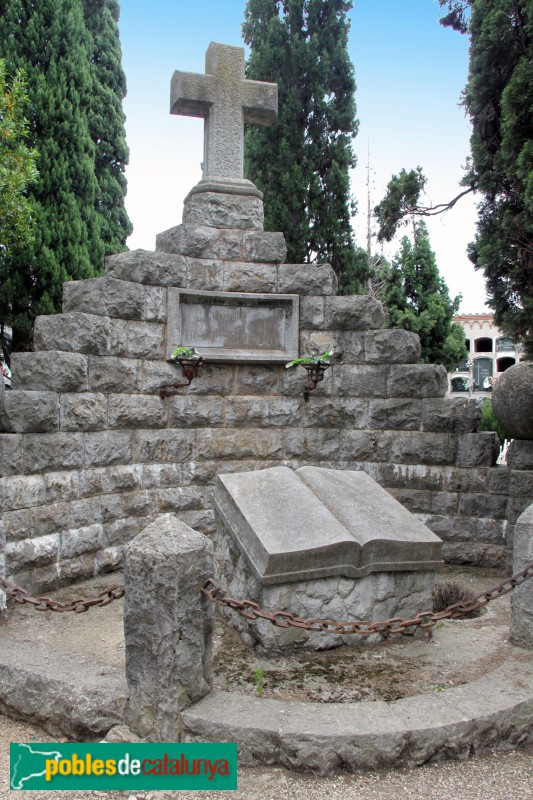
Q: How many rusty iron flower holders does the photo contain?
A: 2